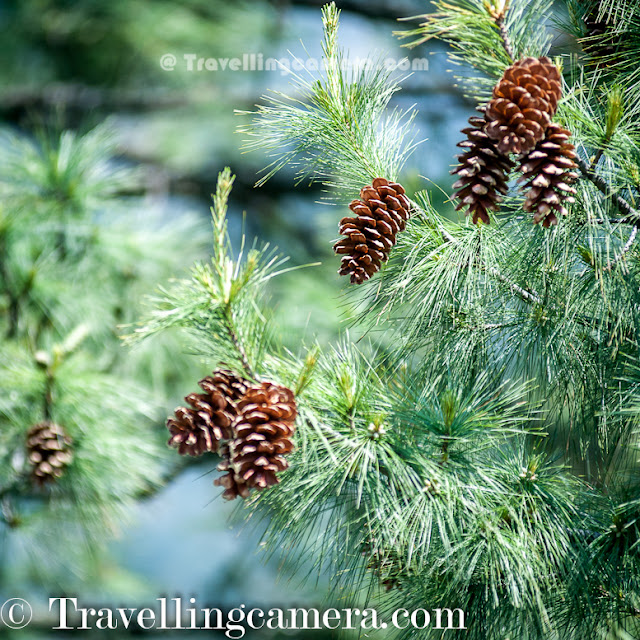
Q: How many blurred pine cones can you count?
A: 1